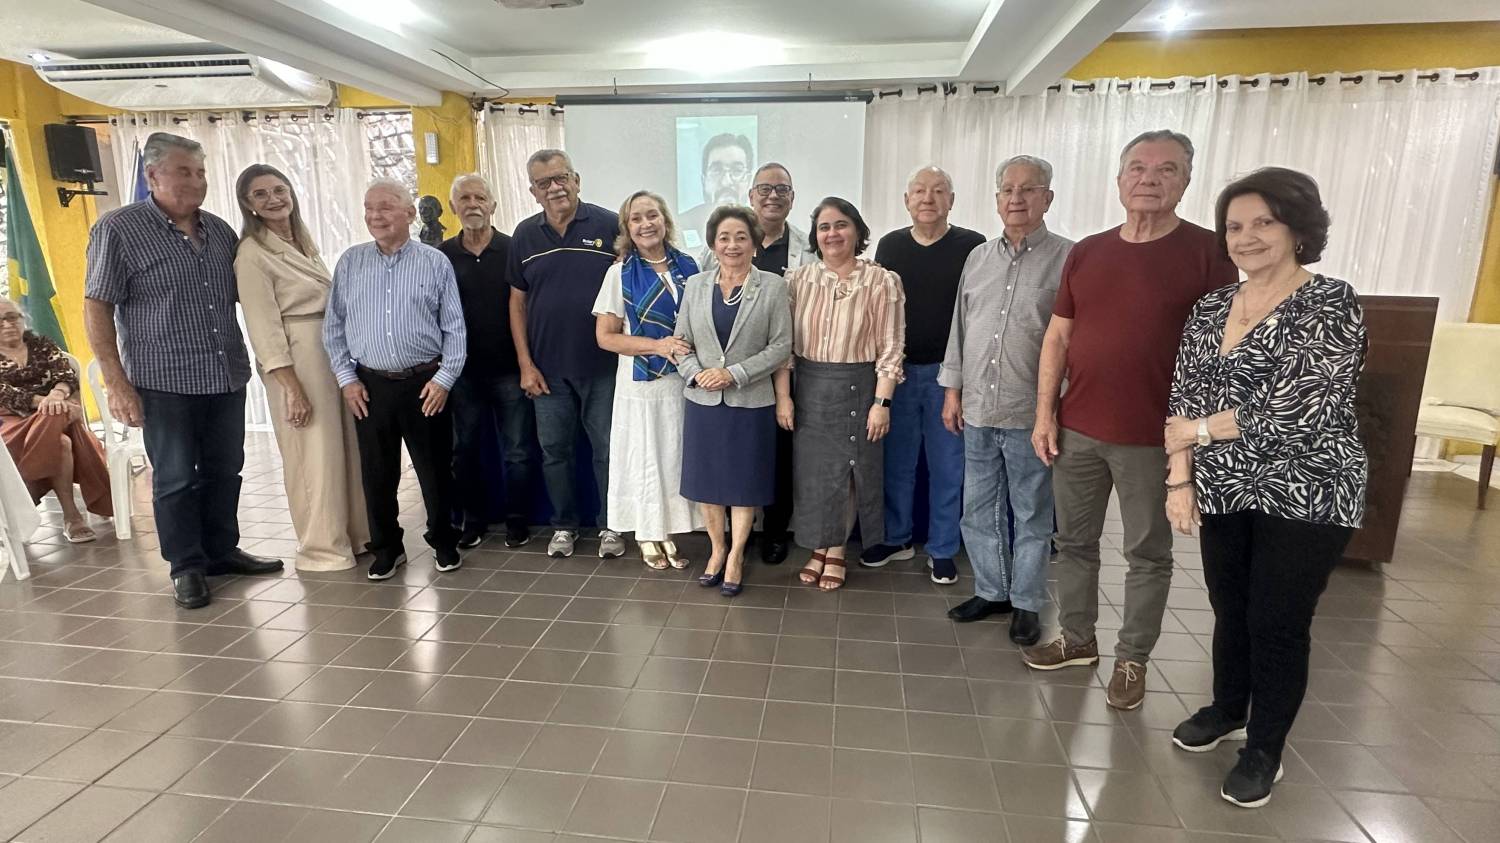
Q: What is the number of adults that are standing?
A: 13